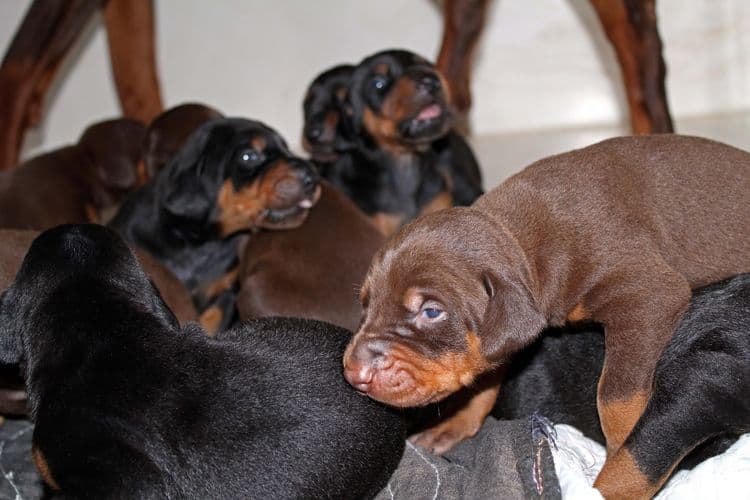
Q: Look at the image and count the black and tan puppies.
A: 5